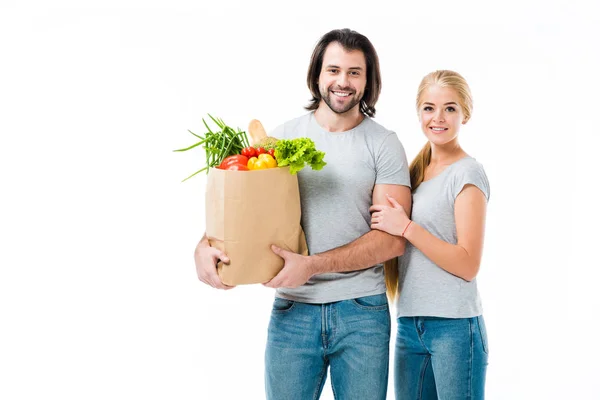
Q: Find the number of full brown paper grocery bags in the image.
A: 1